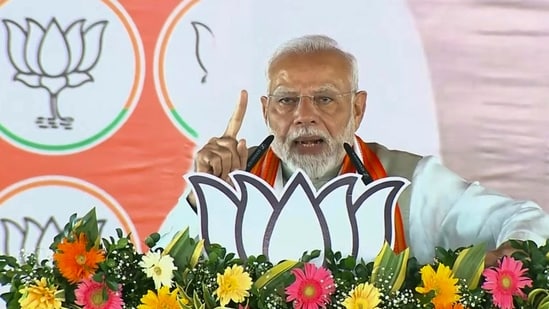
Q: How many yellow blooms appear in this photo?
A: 5